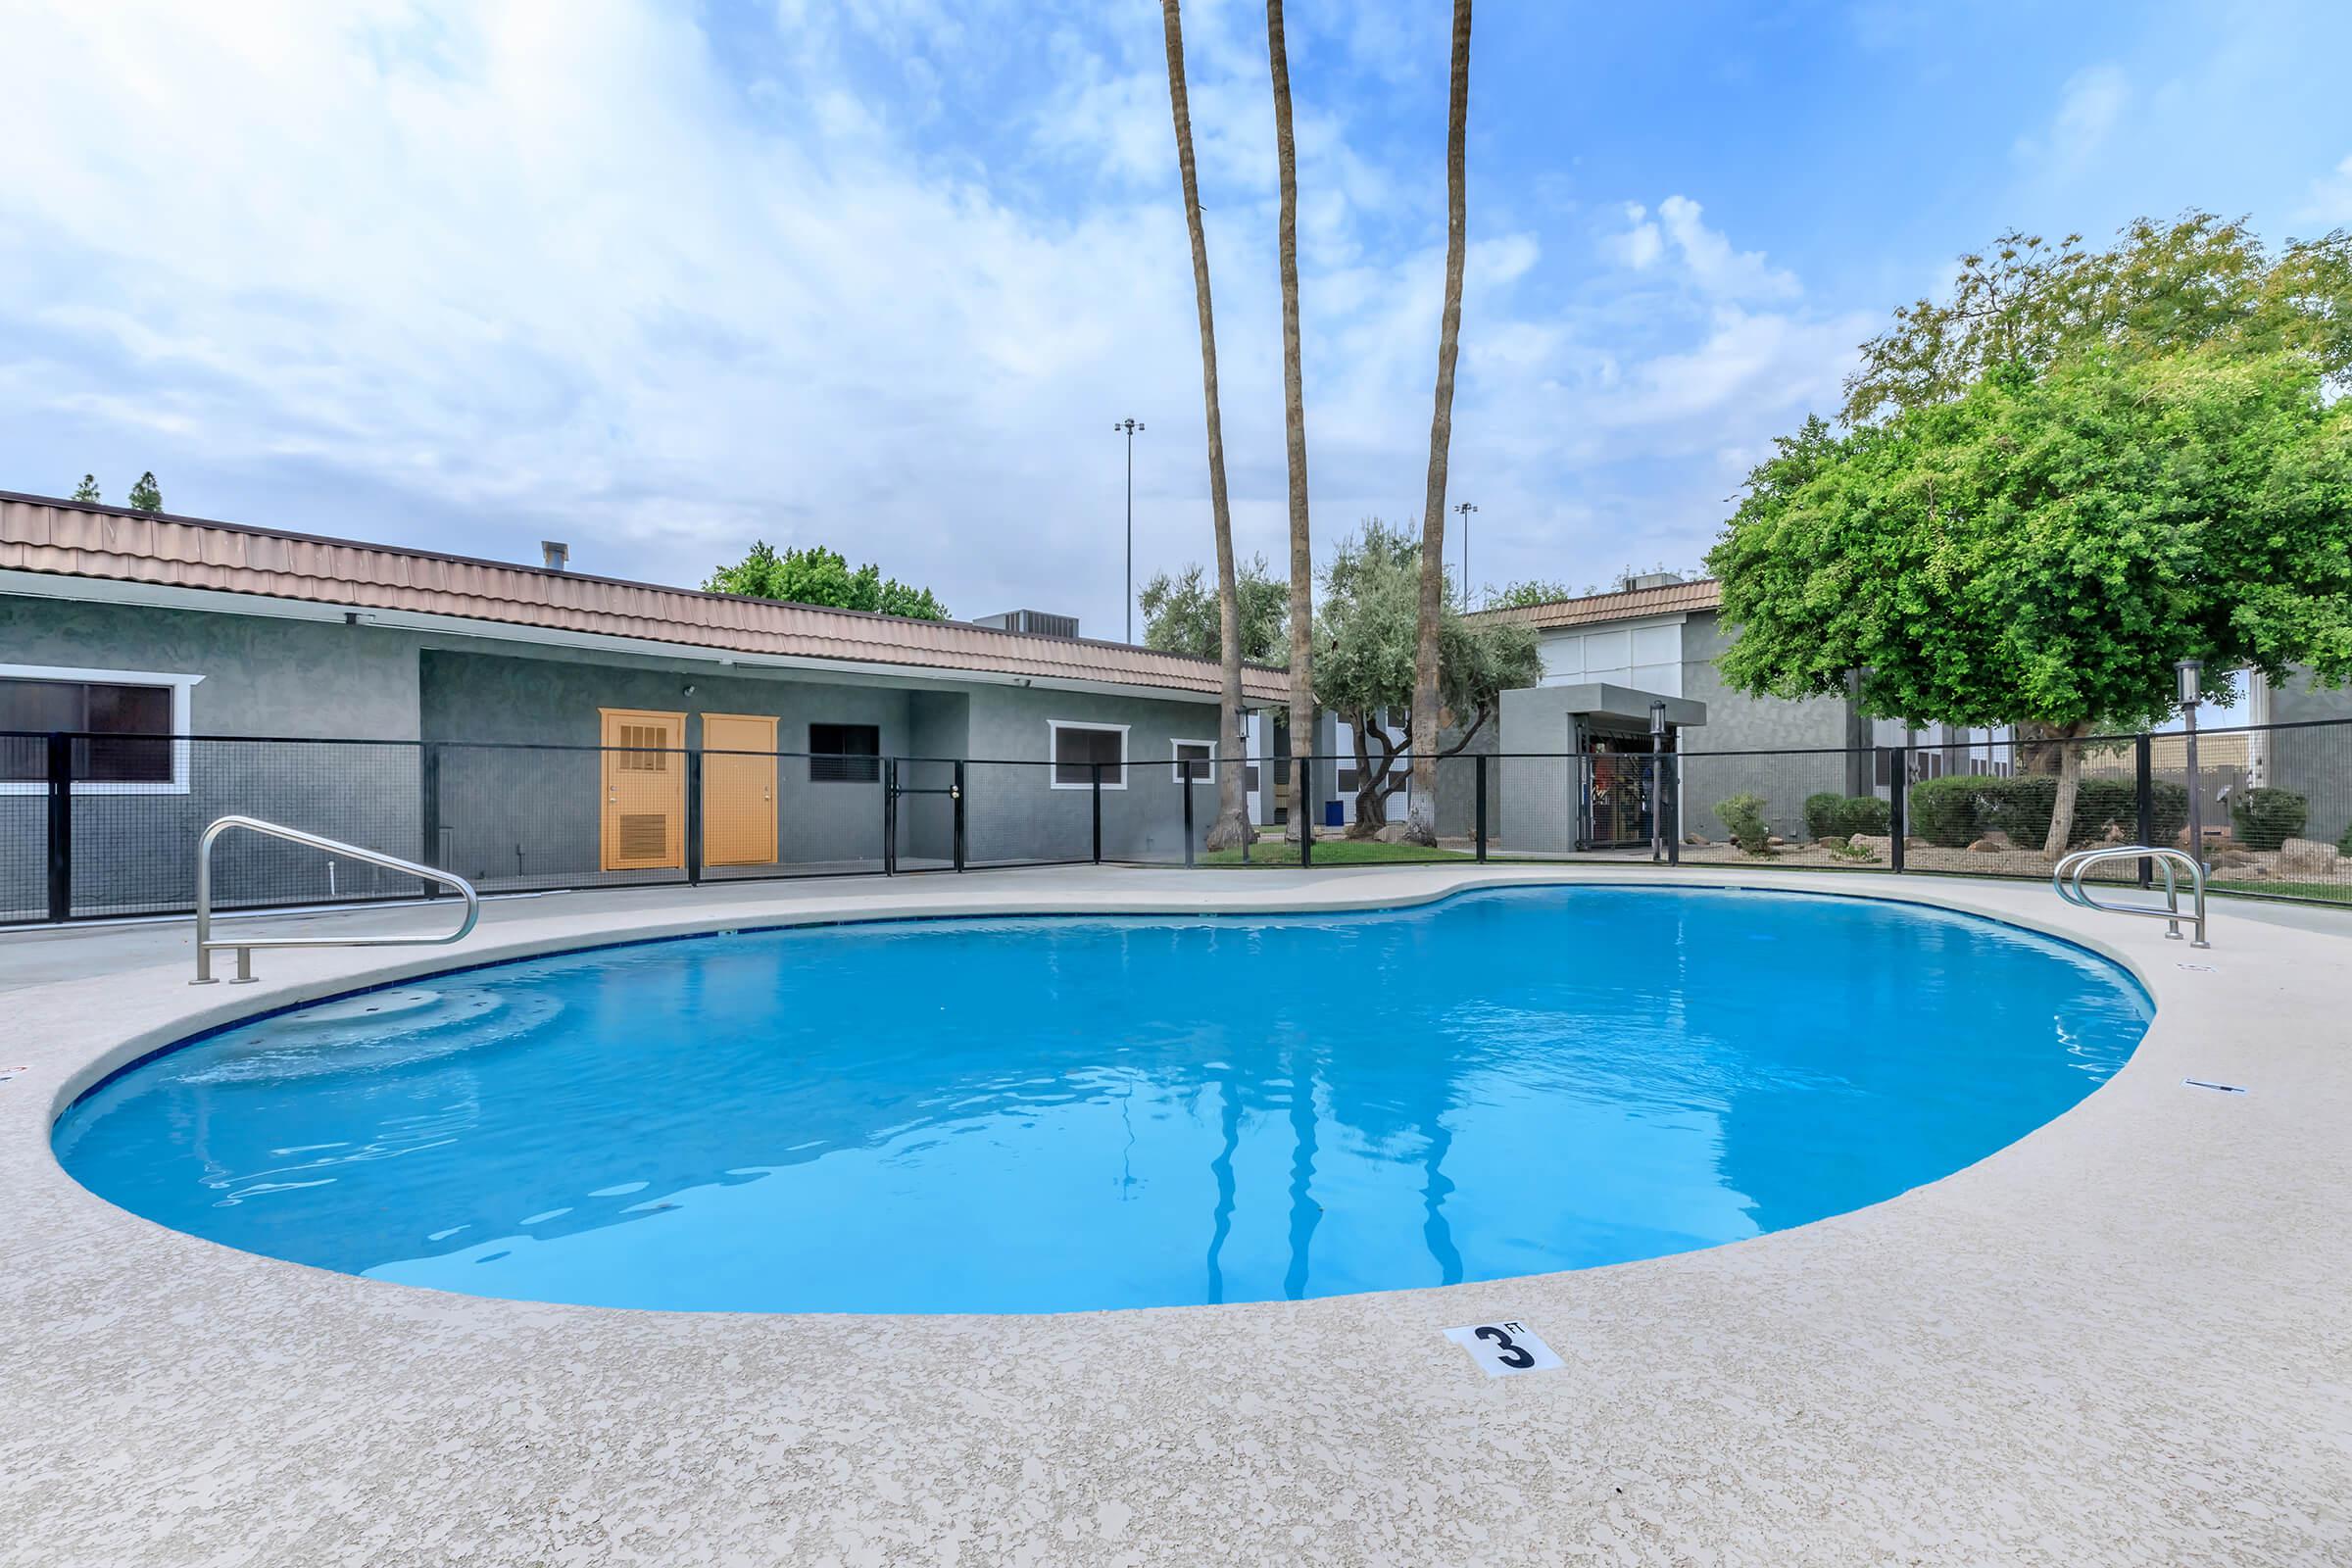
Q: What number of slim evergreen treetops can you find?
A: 2